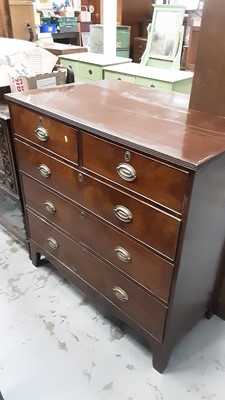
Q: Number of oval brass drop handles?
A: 8